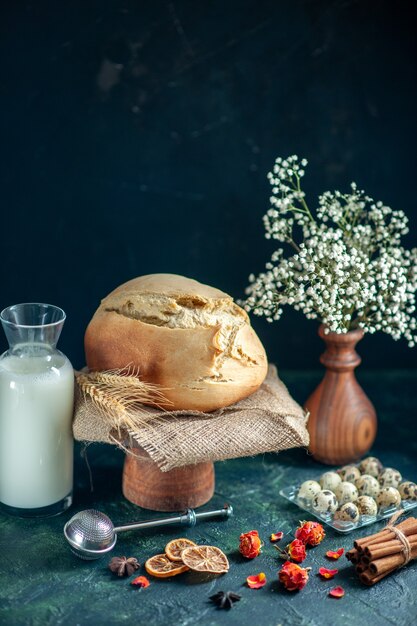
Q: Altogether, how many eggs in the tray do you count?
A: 12